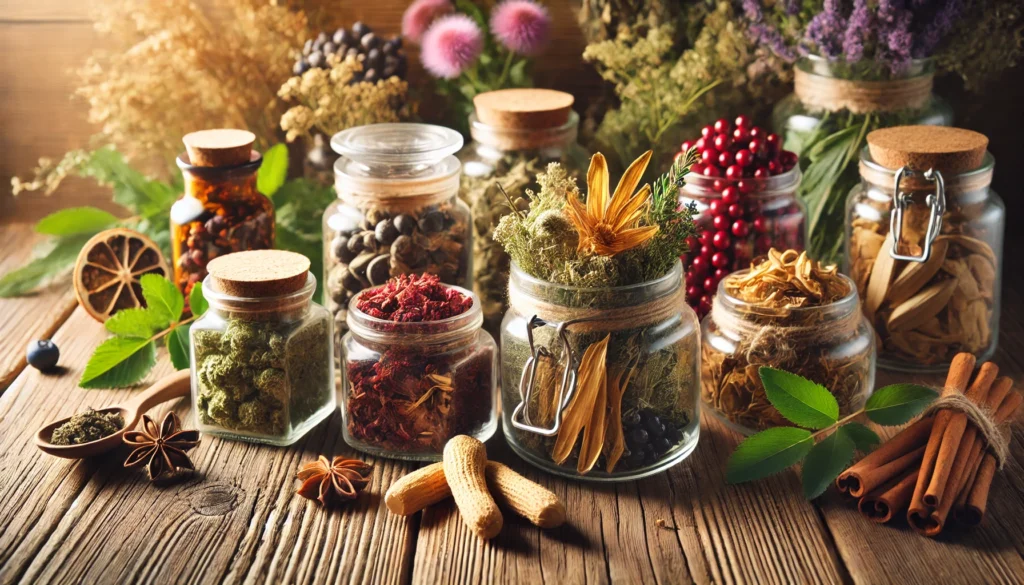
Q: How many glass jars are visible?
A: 10